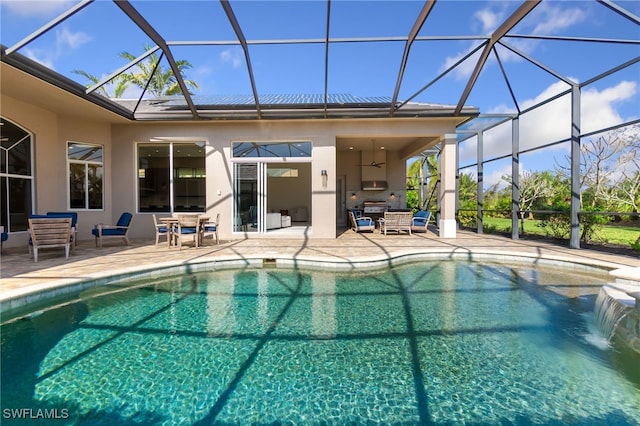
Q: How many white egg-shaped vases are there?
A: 0